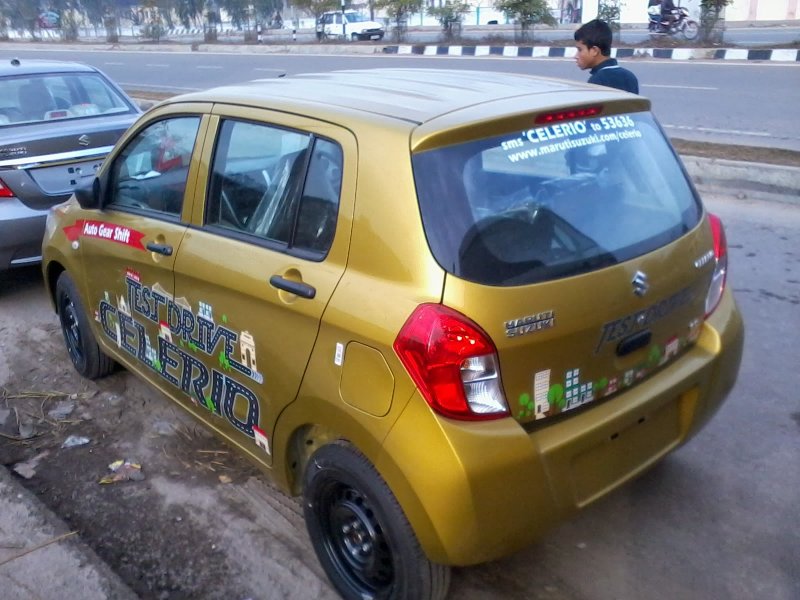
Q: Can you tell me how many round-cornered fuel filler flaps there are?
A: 1